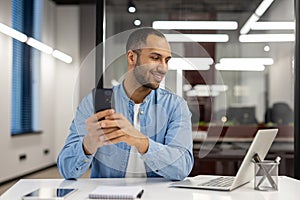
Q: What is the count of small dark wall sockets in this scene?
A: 2